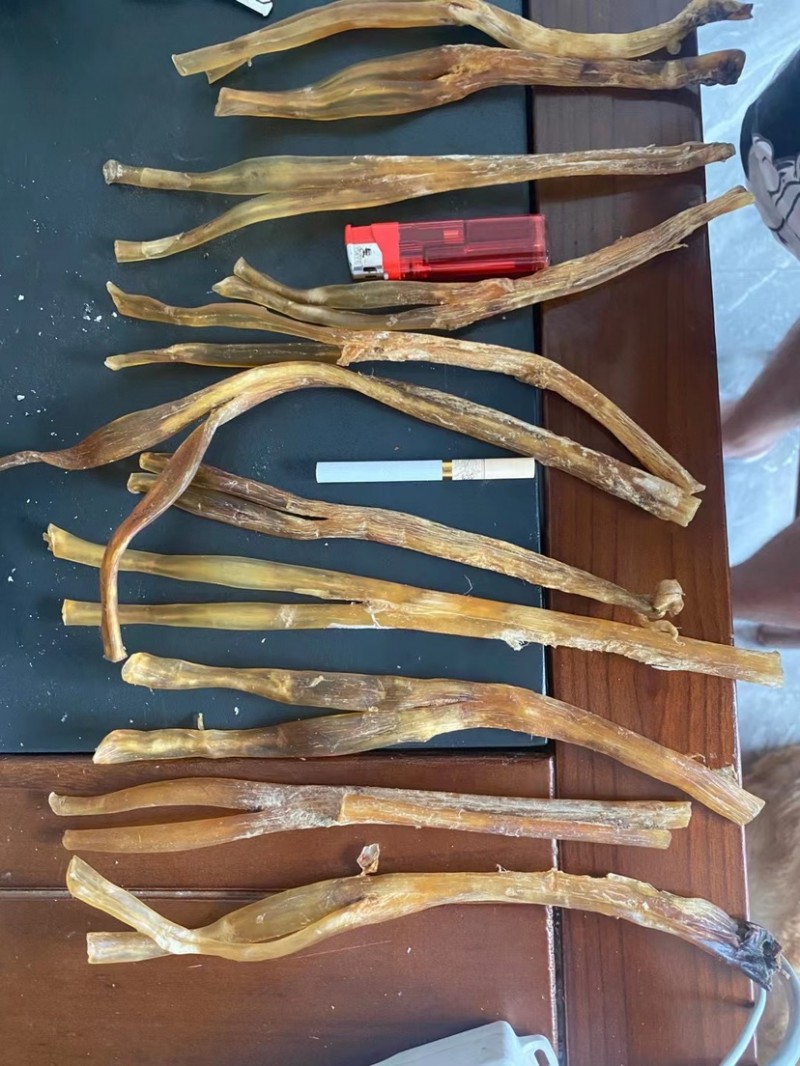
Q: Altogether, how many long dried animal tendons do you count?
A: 11